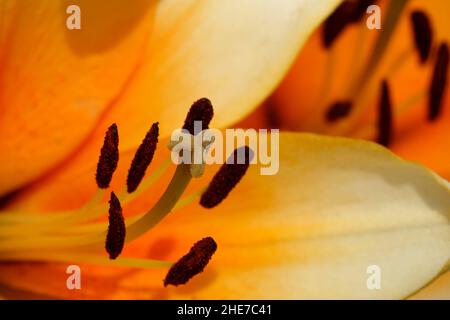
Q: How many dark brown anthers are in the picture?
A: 12